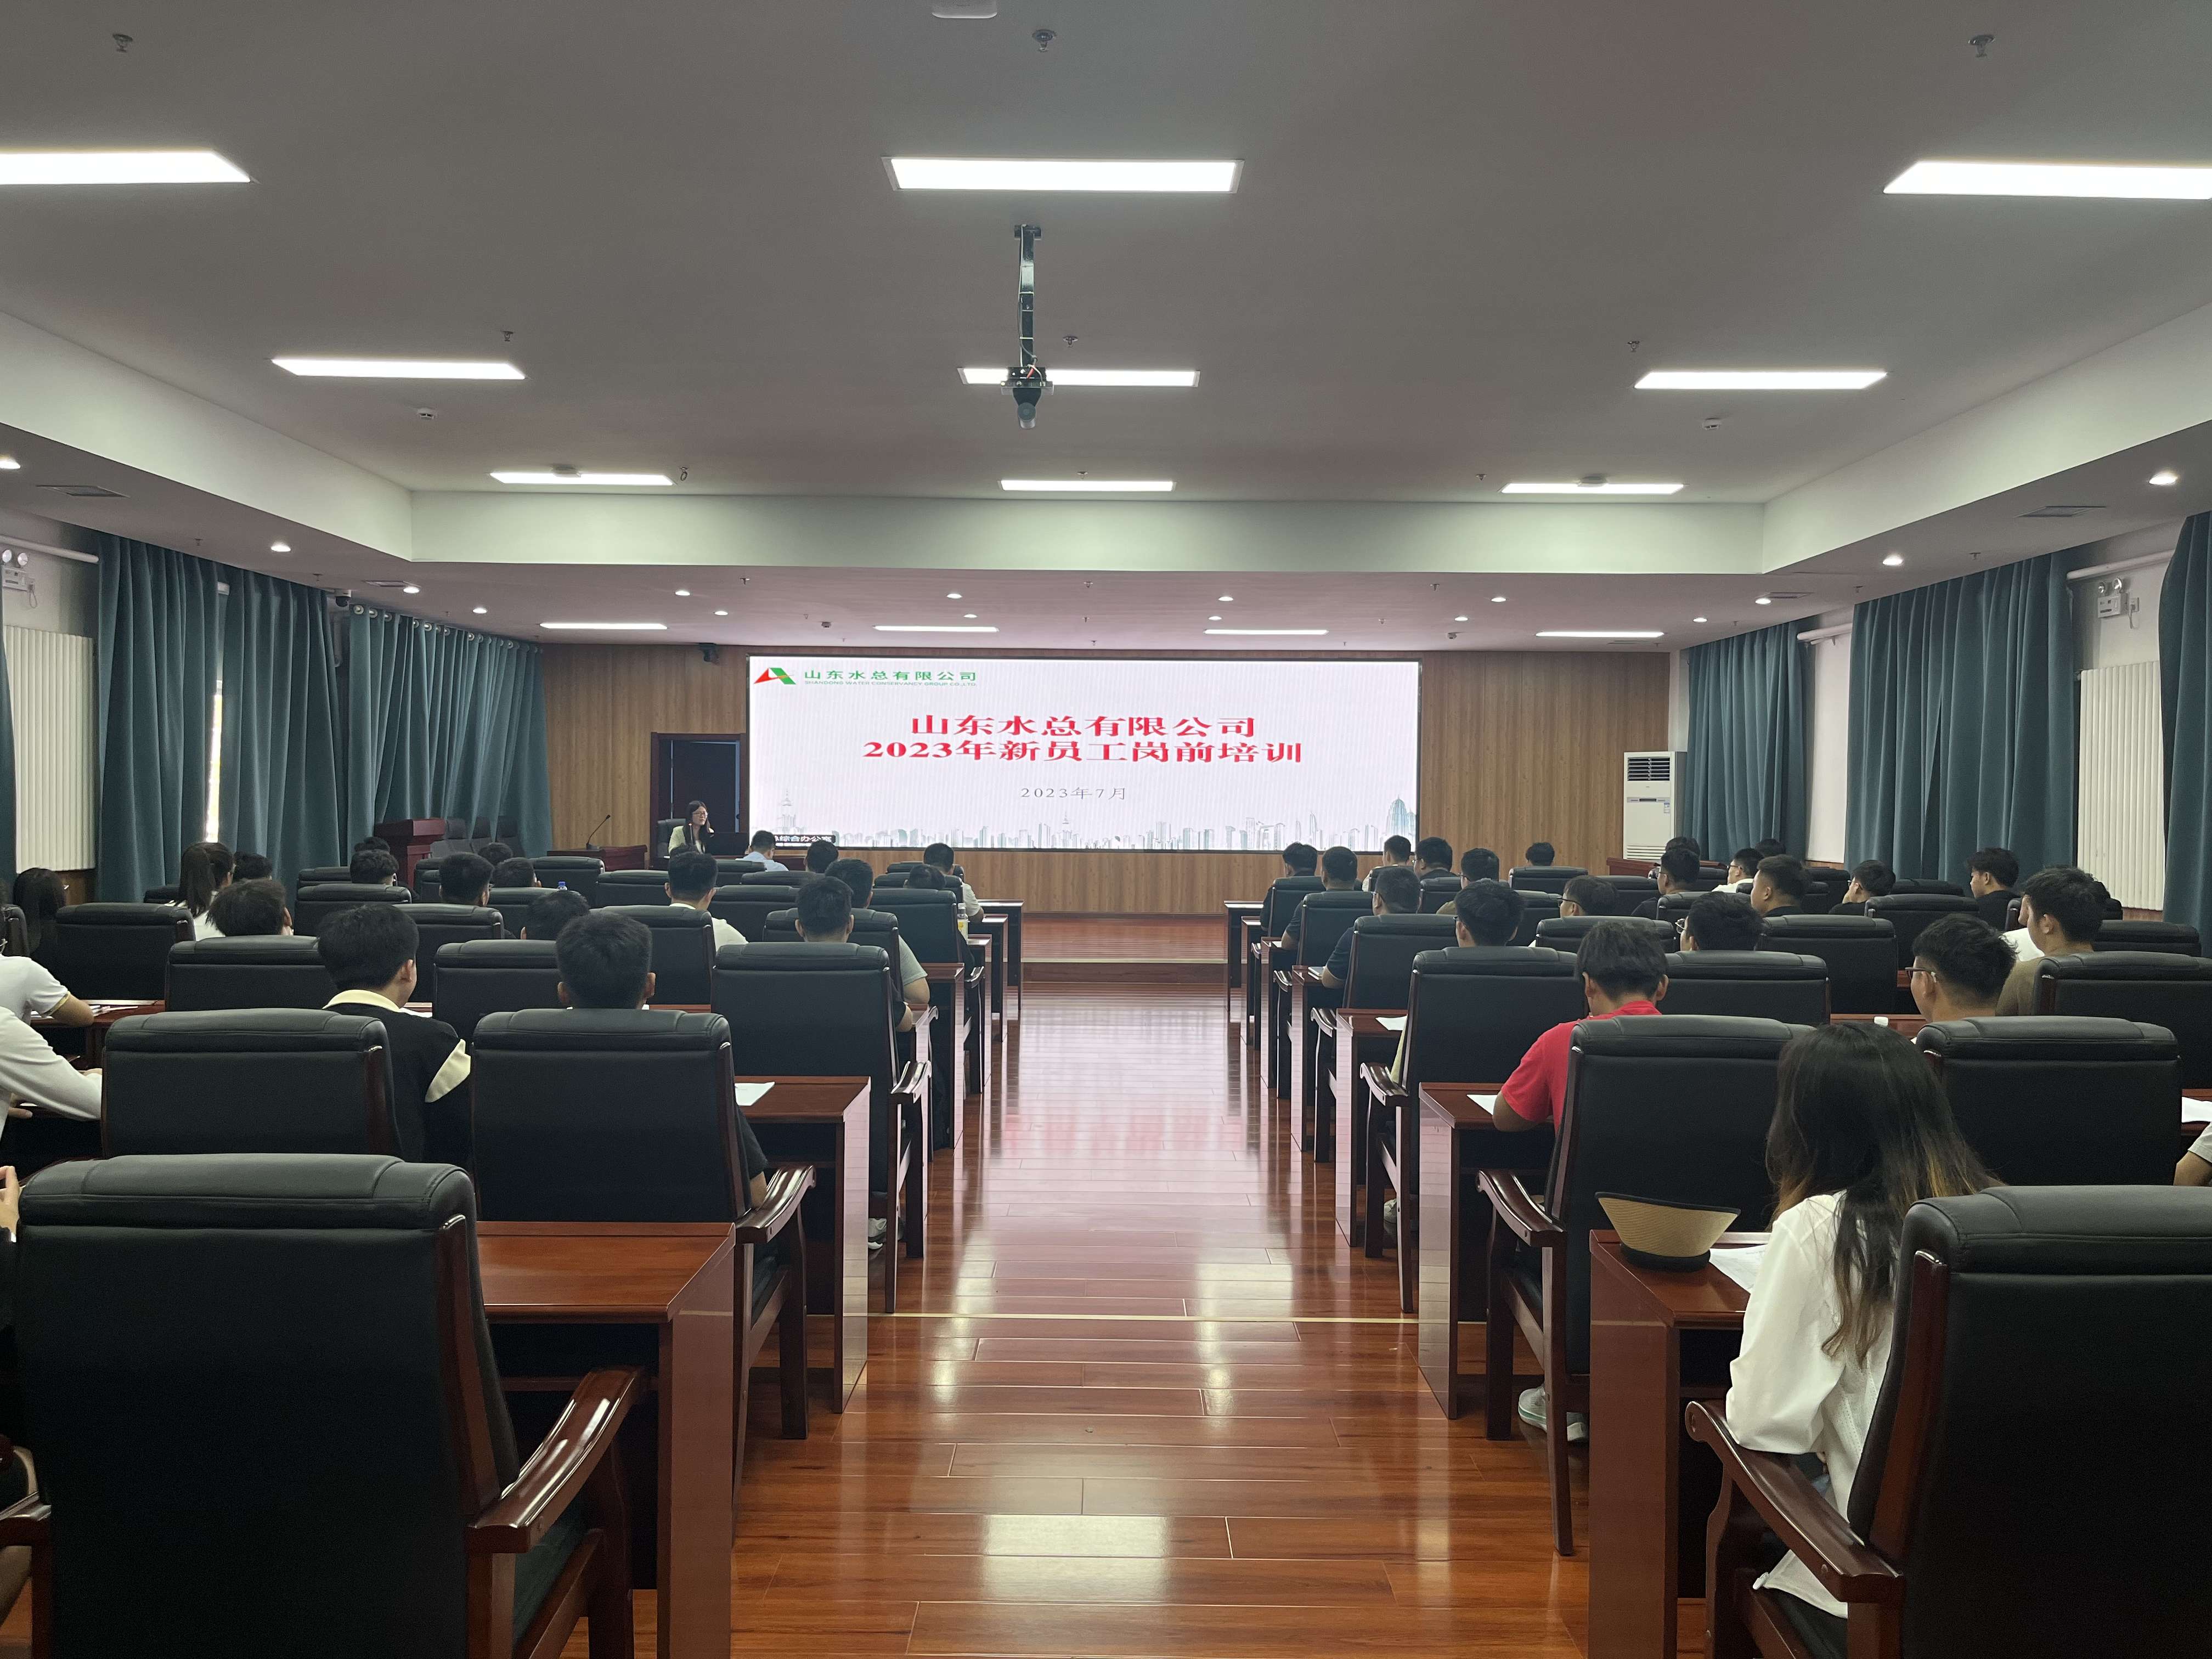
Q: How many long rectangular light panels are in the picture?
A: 13